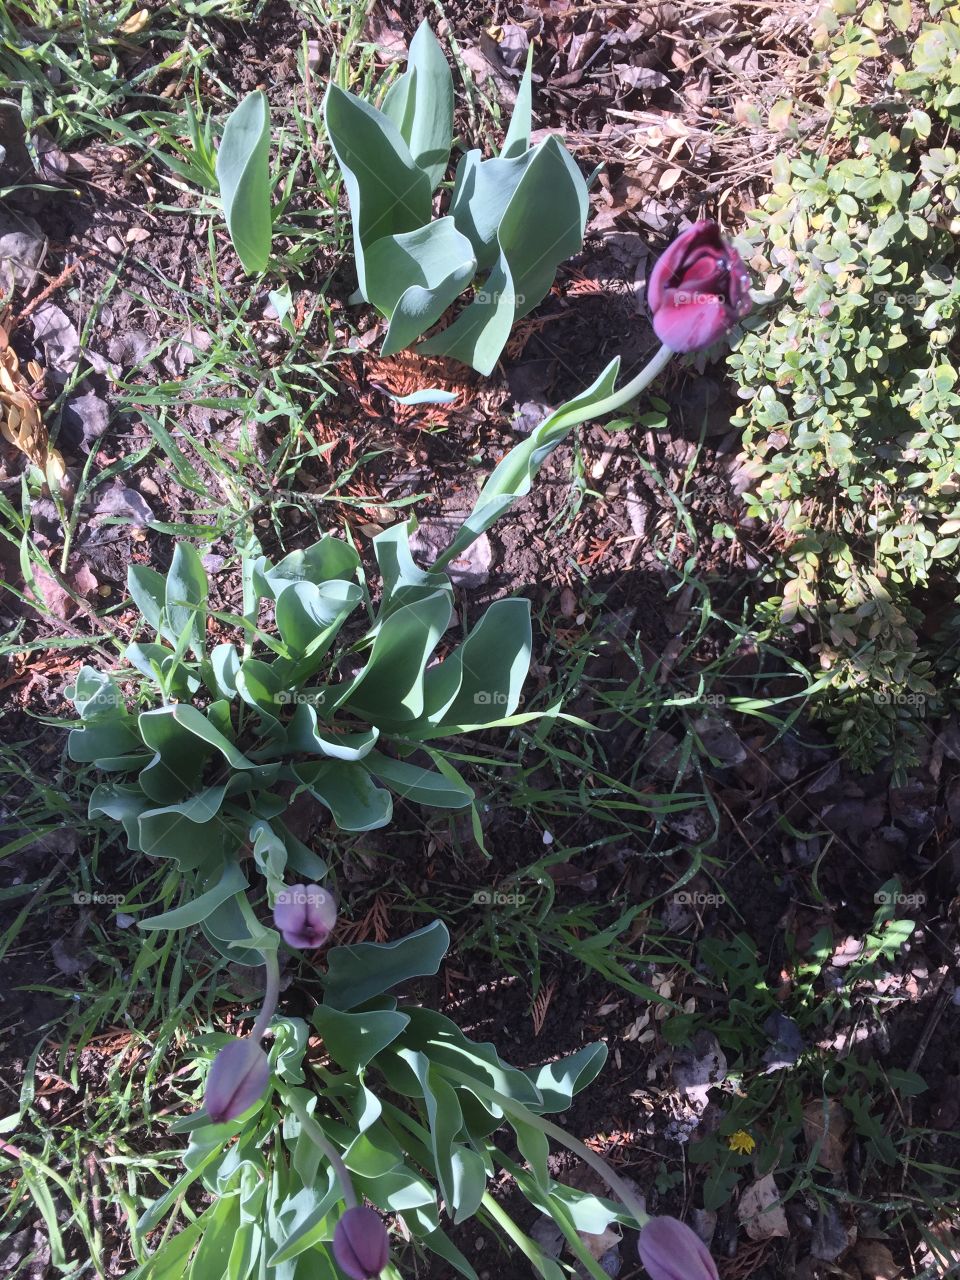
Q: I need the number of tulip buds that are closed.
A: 4